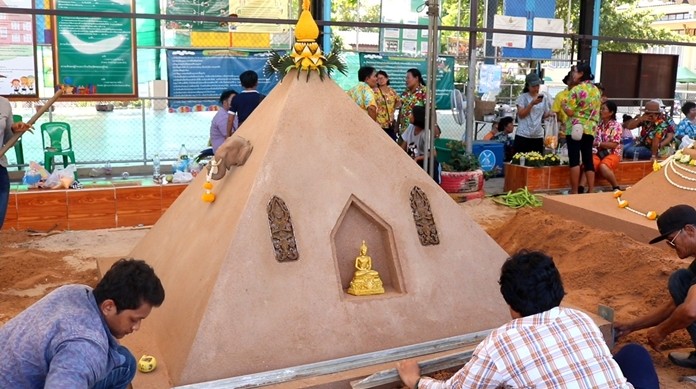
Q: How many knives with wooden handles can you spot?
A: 0